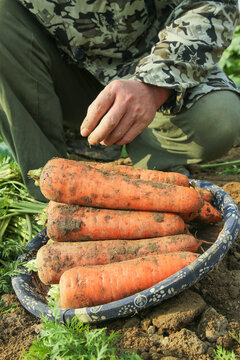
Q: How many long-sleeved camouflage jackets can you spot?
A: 1